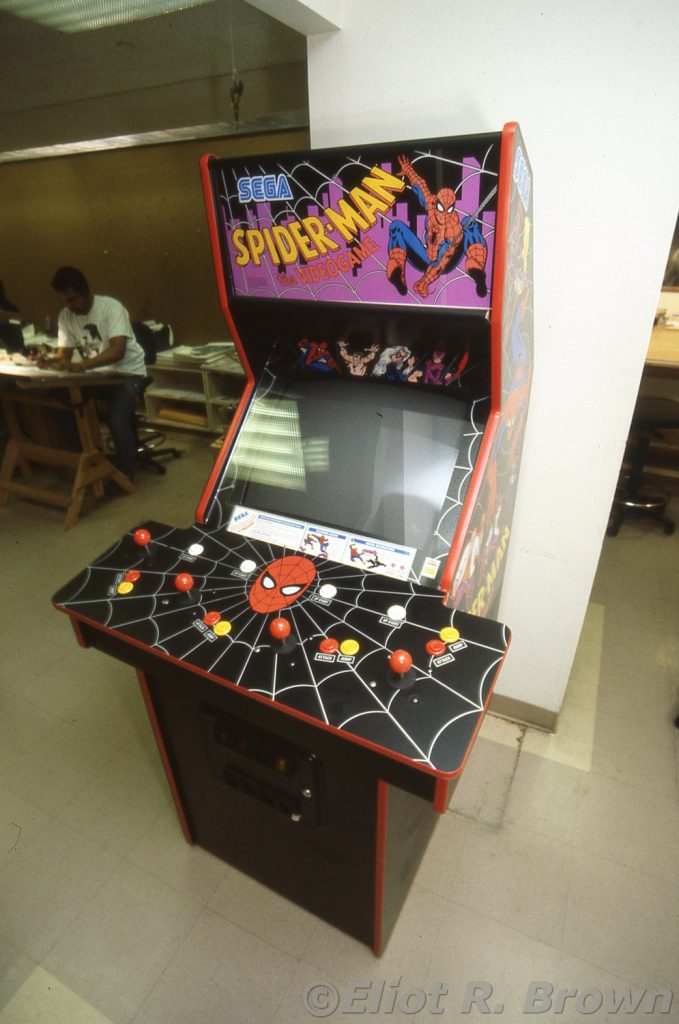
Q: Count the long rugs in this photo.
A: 0